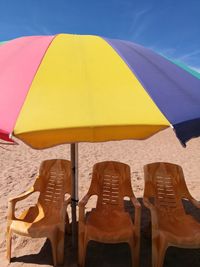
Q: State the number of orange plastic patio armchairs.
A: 3